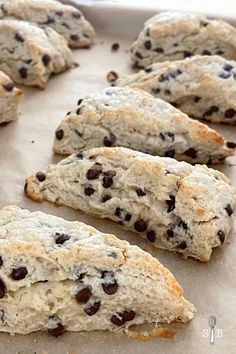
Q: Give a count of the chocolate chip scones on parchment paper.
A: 8